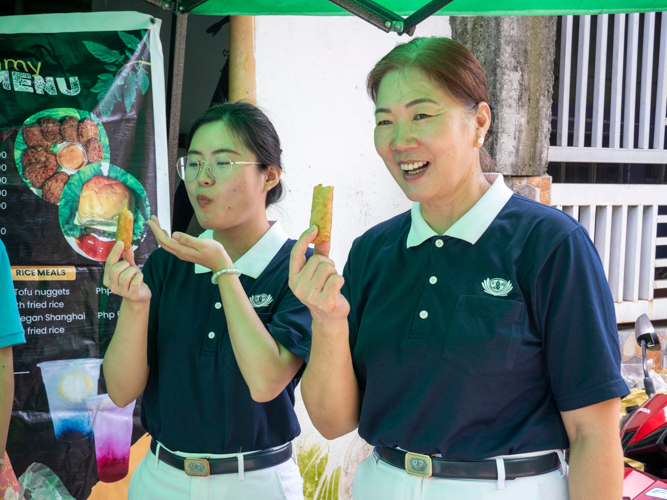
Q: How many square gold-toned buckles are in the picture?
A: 2